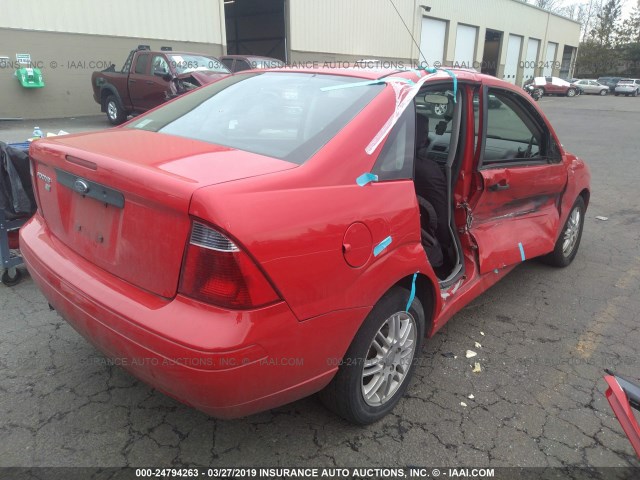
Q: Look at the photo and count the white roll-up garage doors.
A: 5